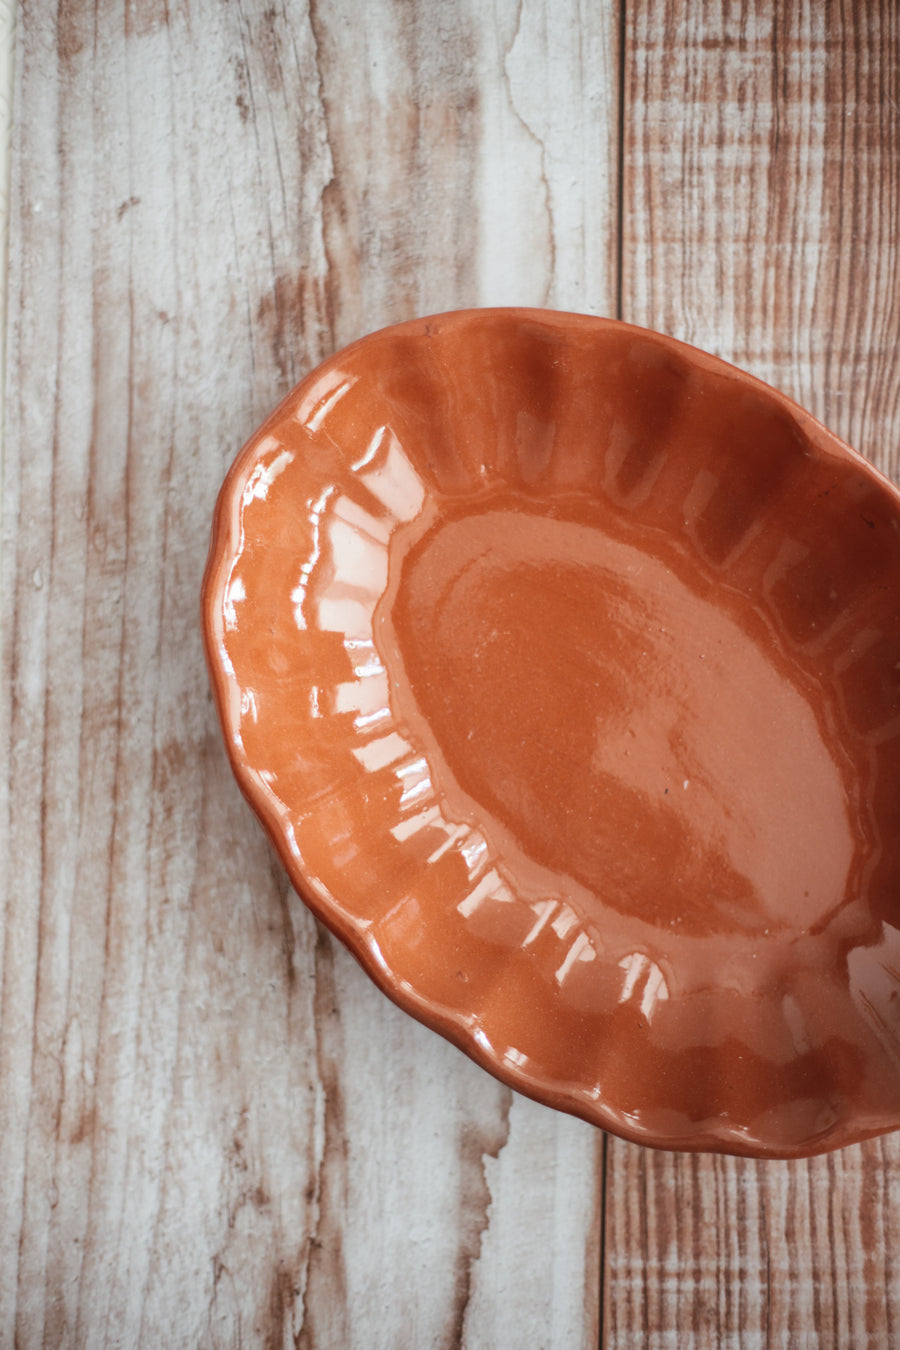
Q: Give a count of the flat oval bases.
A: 1